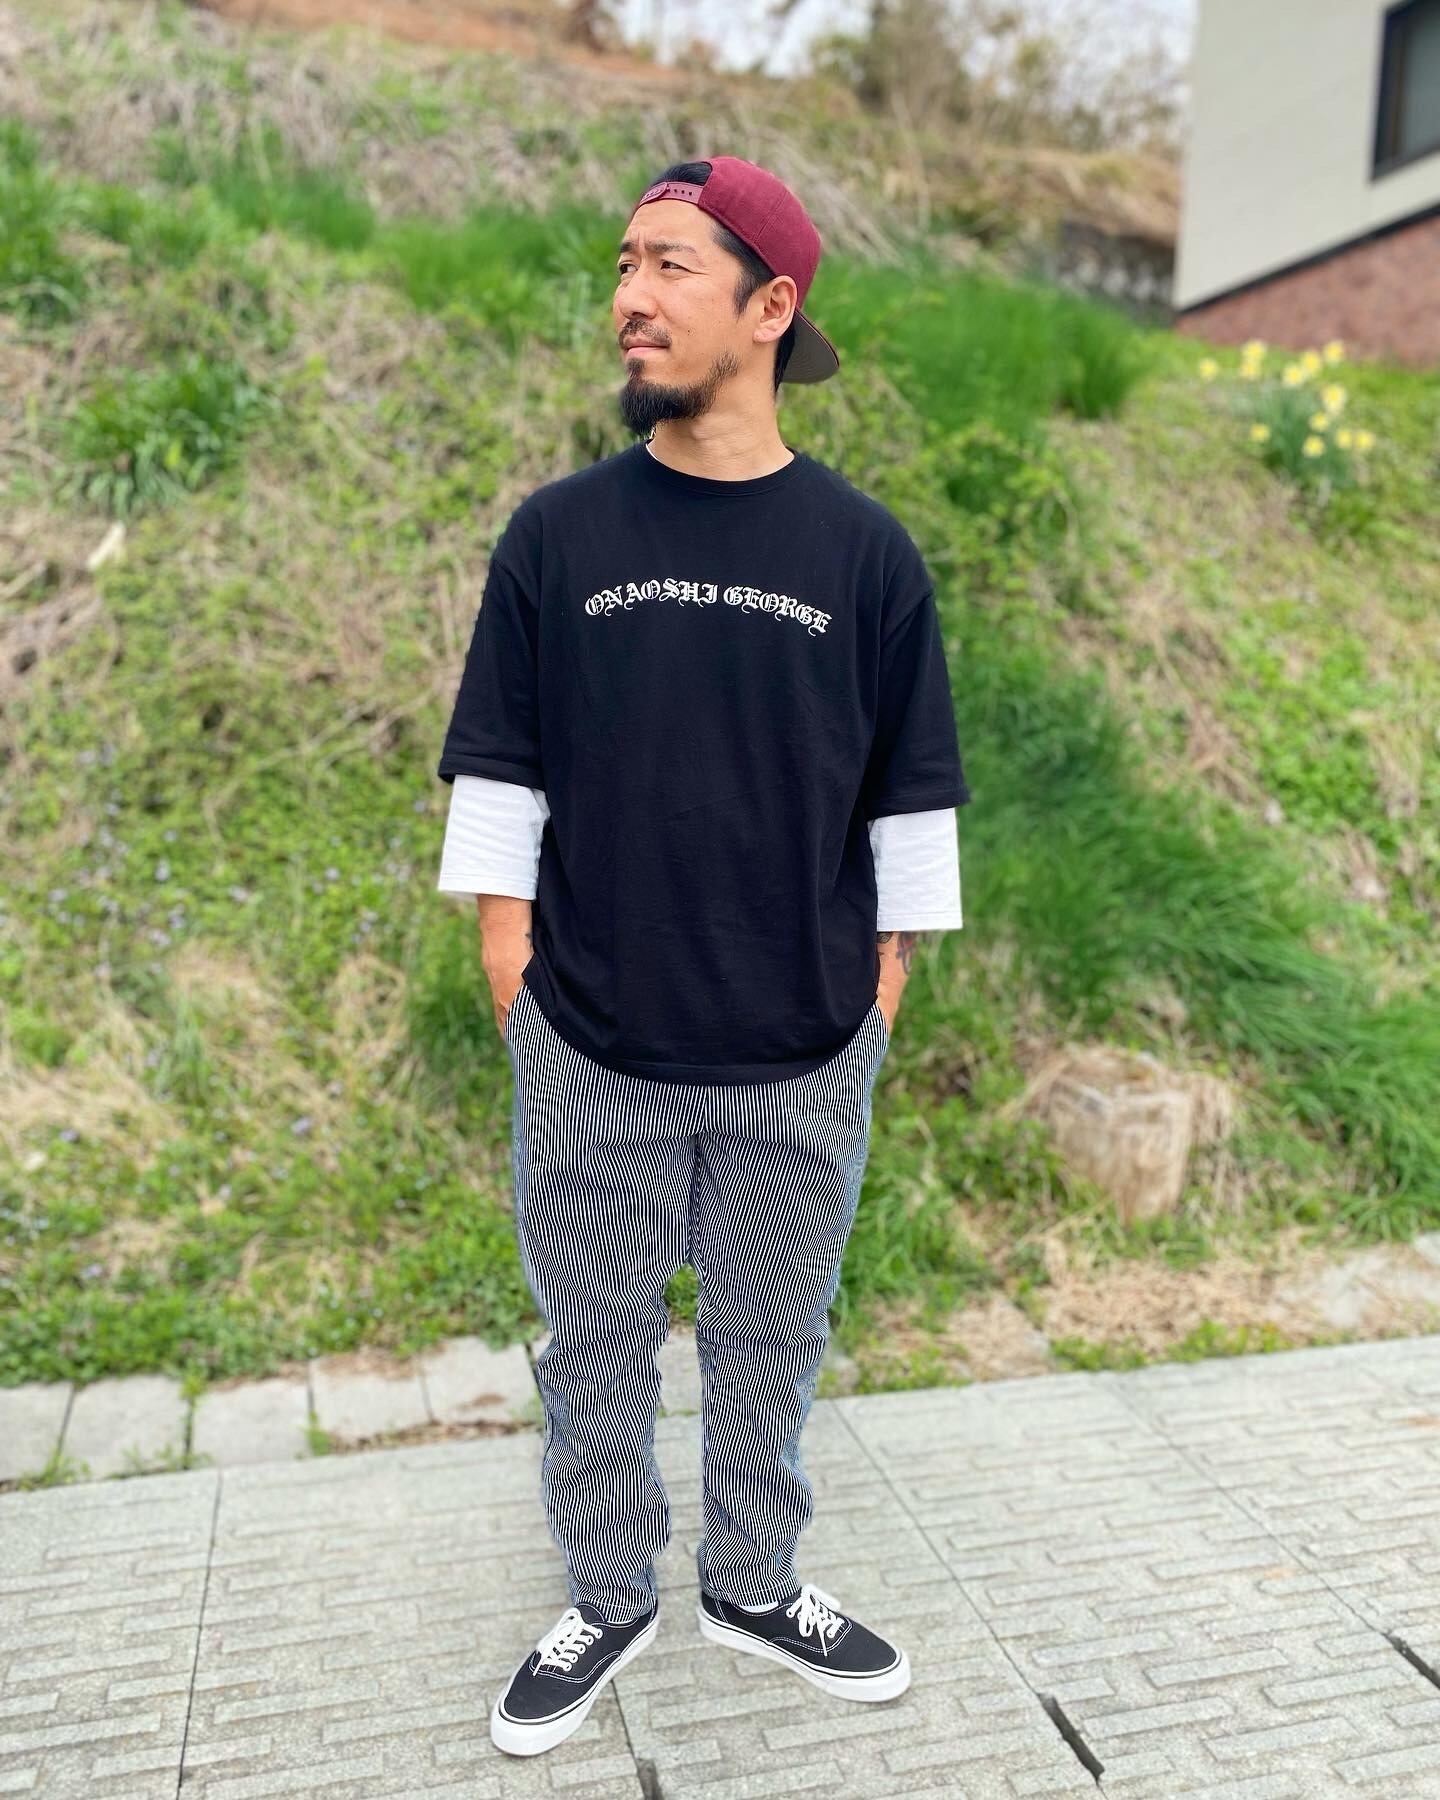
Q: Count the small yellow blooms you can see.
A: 12